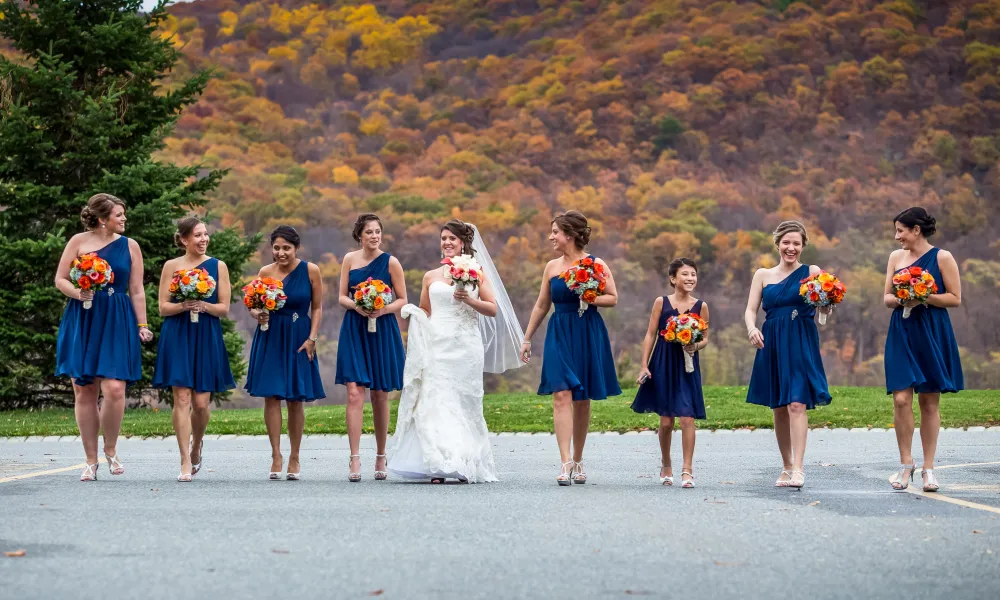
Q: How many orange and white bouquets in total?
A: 8